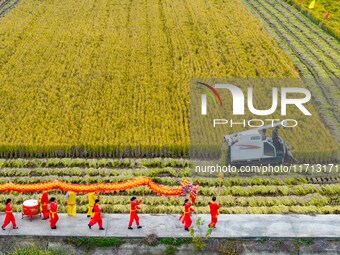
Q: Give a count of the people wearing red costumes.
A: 7